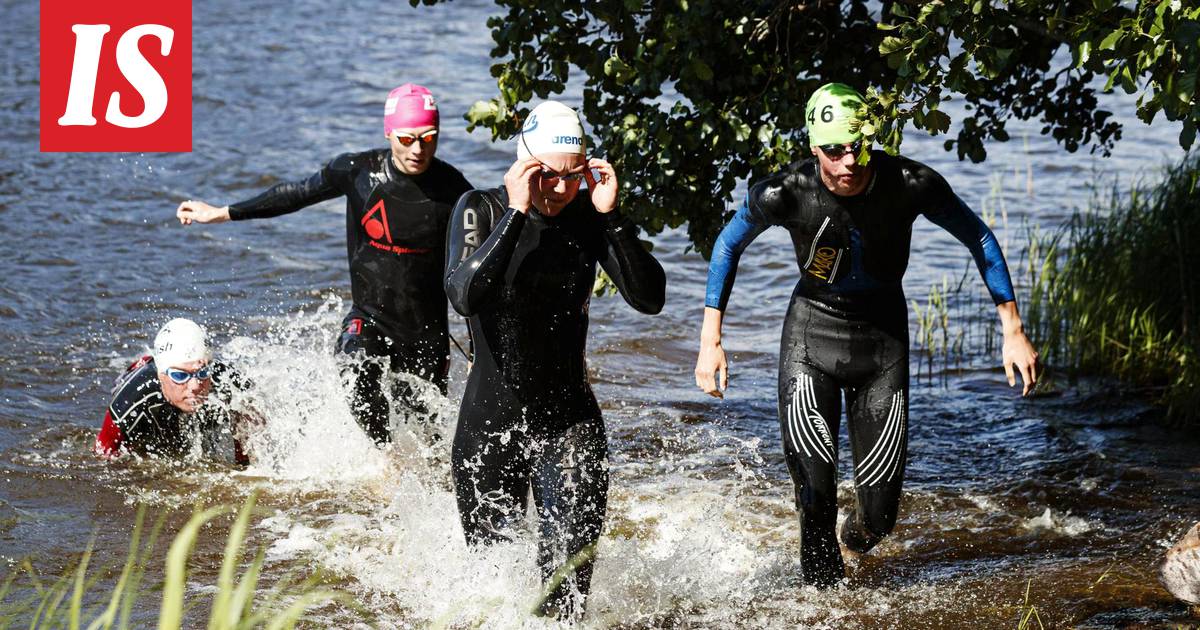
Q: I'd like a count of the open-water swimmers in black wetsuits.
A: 4